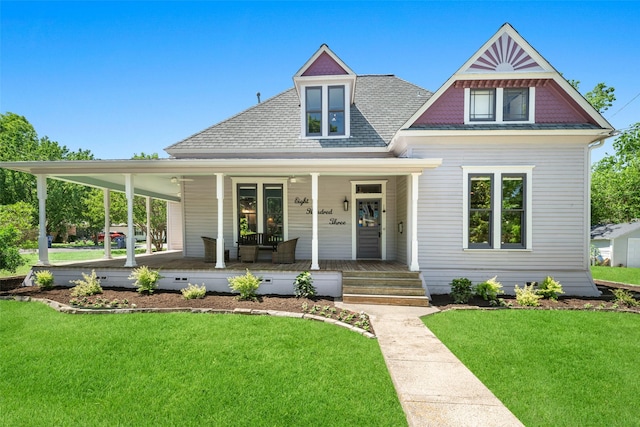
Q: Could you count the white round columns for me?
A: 7